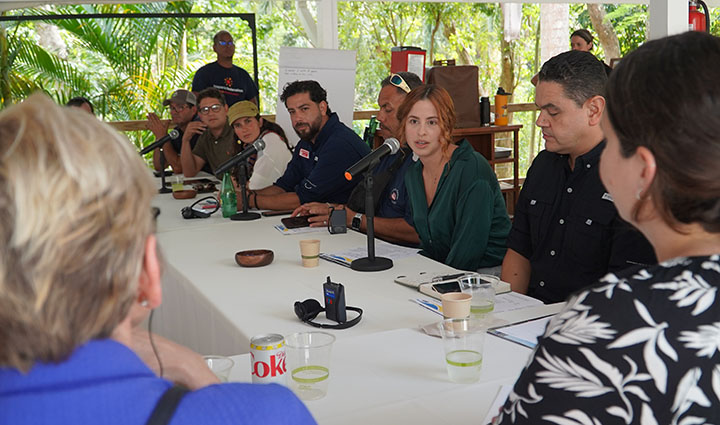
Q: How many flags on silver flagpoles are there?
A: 0